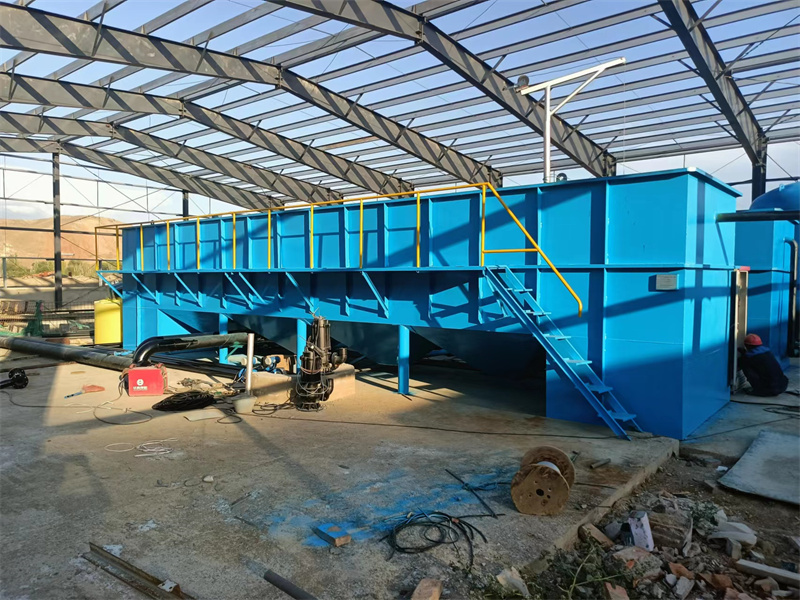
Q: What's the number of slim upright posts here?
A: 11